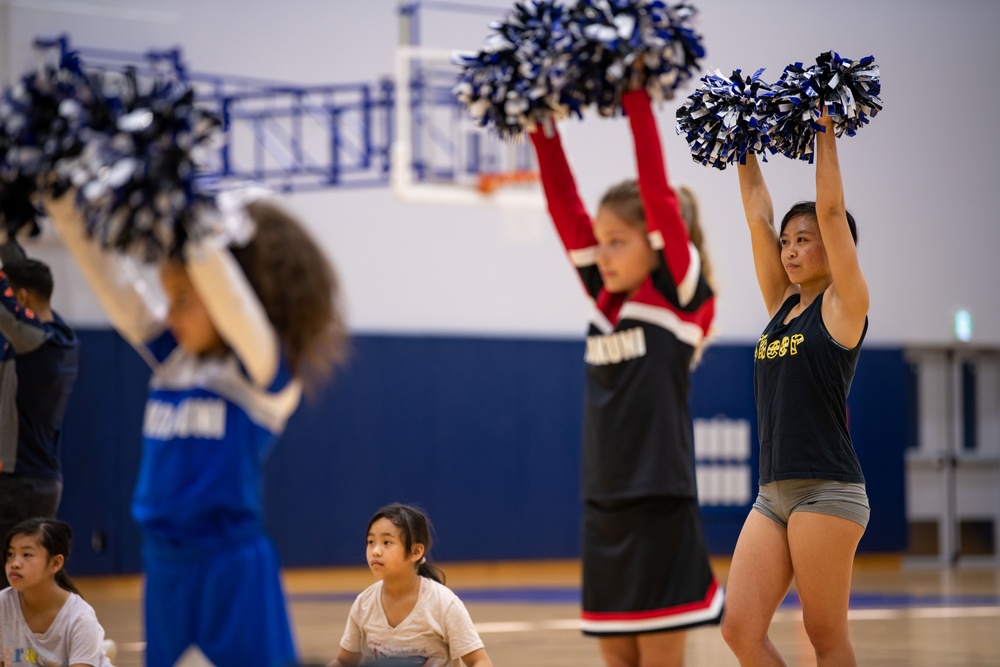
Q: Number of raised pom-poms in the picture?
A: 6